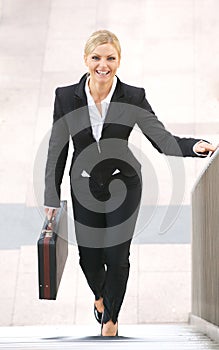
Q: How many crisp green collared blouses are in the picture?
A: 0